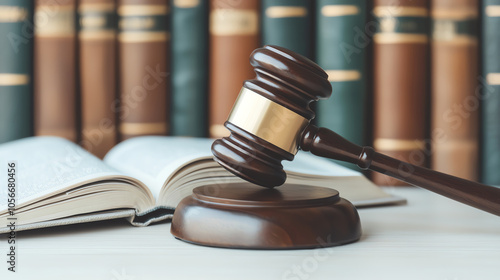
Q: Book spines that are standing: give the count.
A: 11